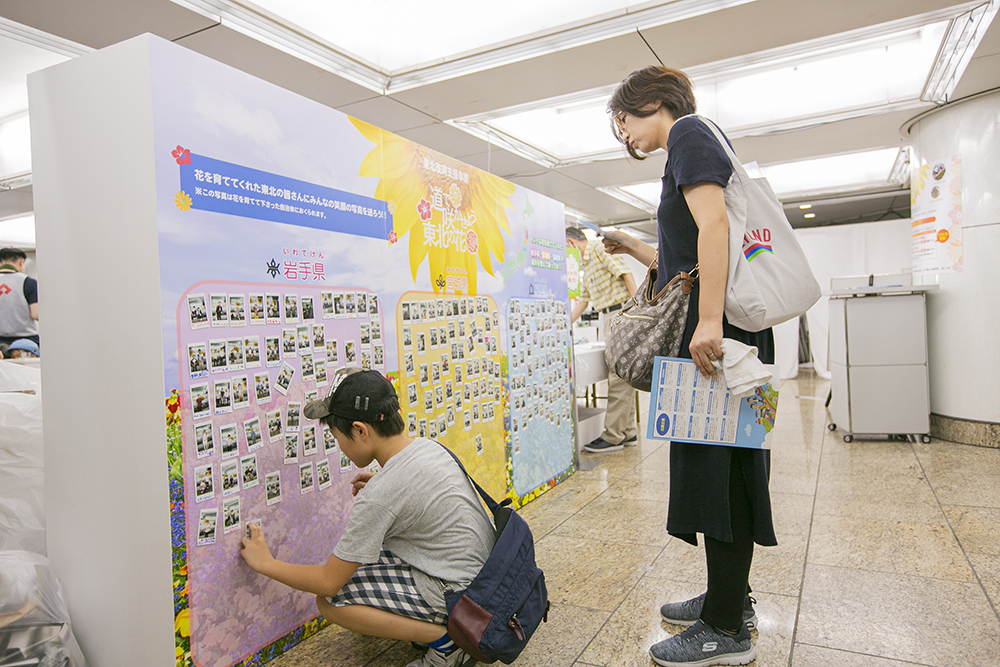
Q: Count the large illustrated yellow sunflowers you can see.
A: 1